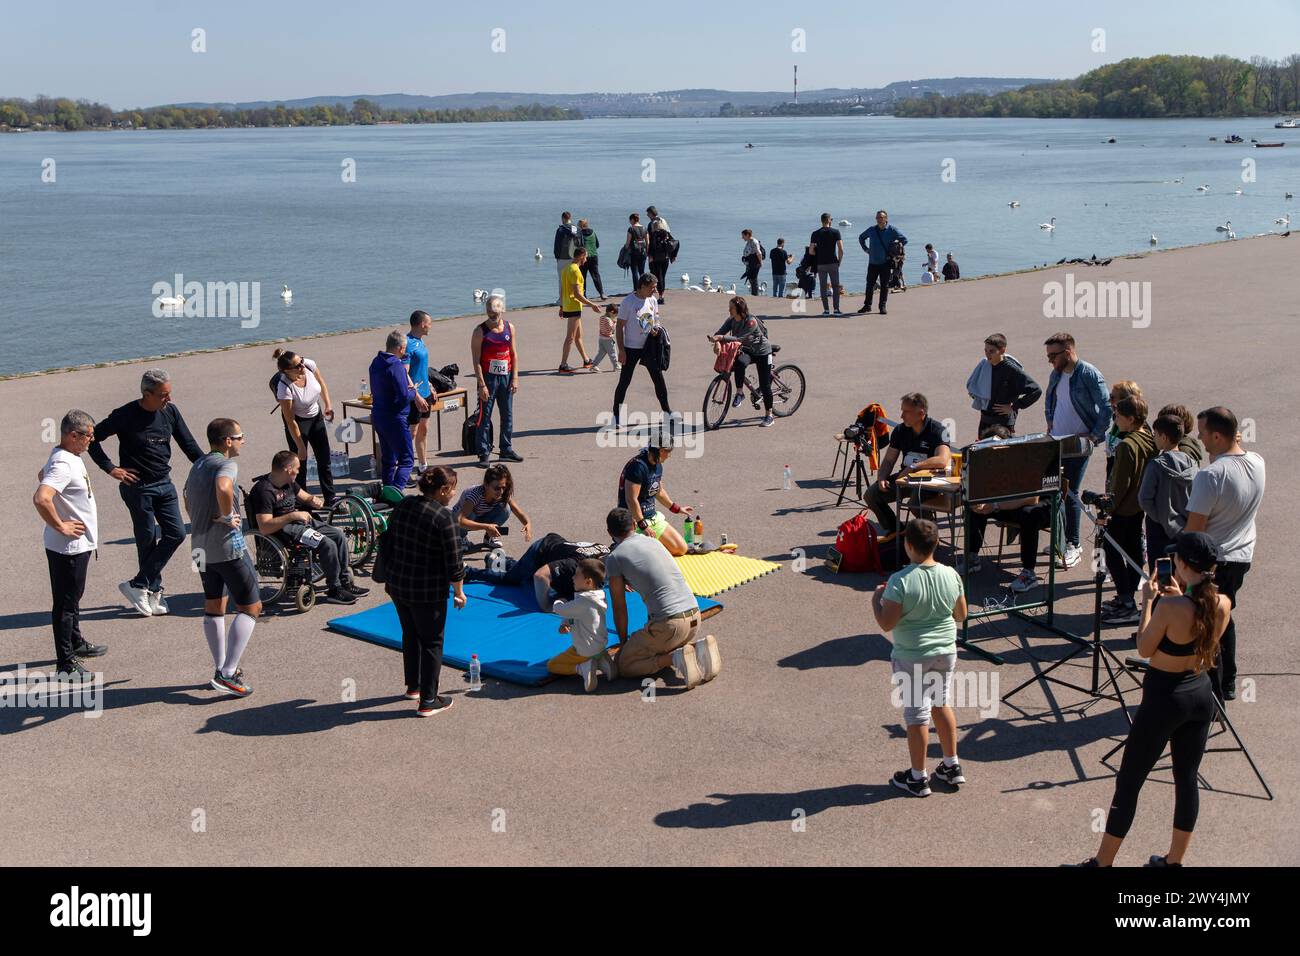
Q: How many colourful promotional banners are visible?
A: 0